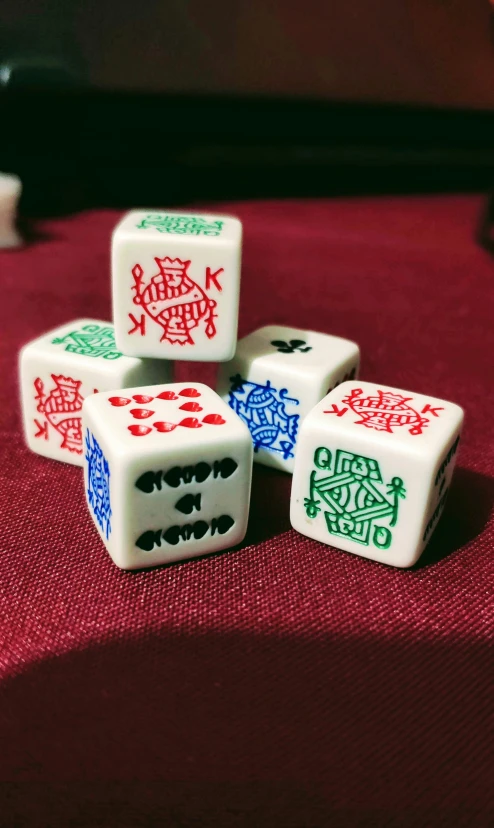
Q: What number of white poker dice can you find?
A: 5